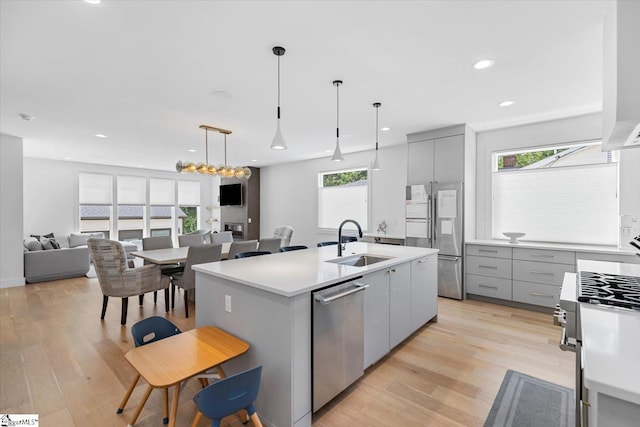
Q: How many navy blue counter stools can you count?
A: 4